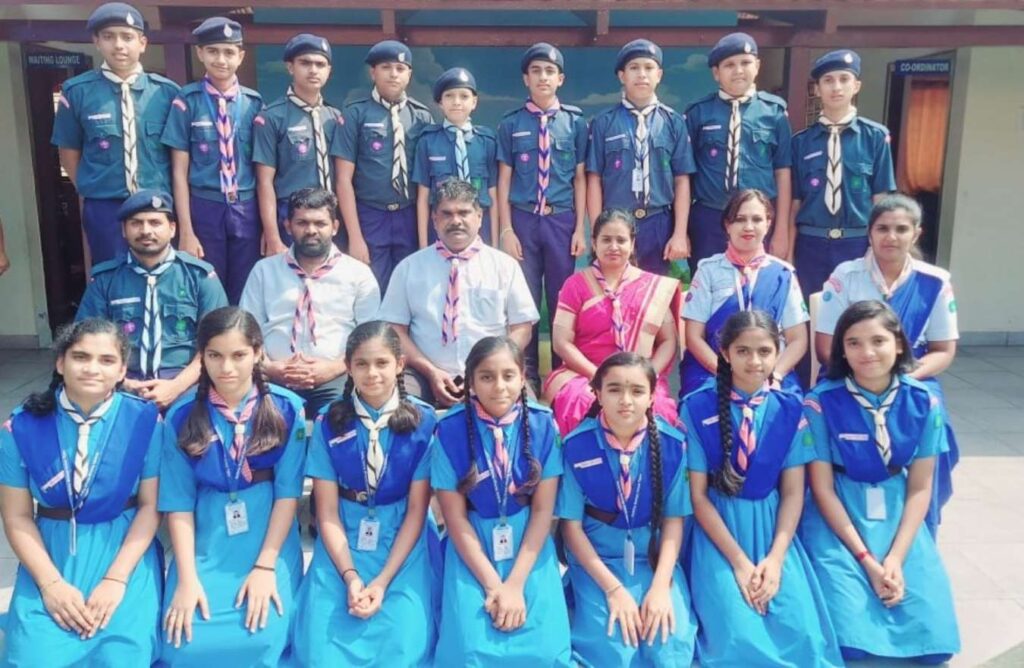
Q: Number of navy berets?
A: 10